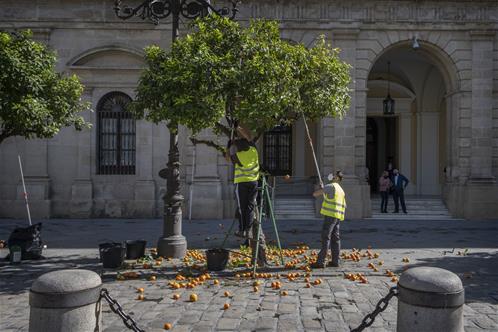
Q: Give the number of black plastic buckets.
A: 3